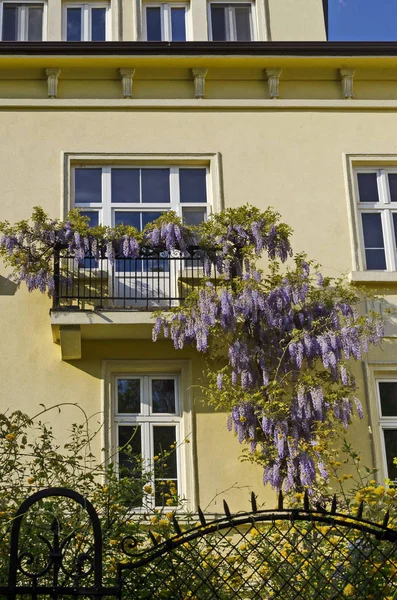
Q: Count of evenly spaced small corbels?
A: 5